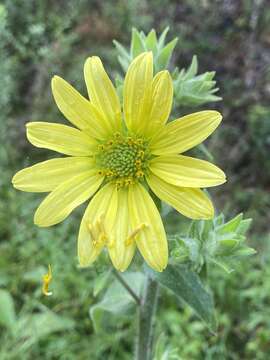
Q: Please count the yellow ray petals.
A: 13